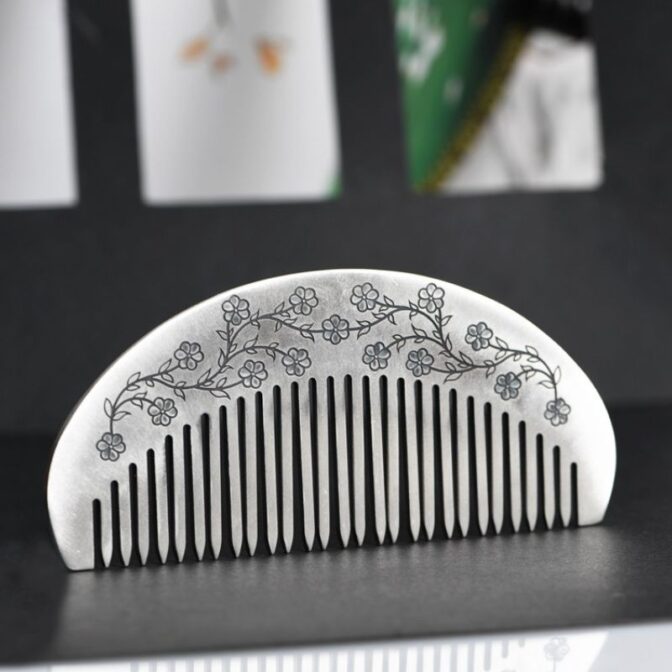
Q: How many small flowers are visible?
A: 15